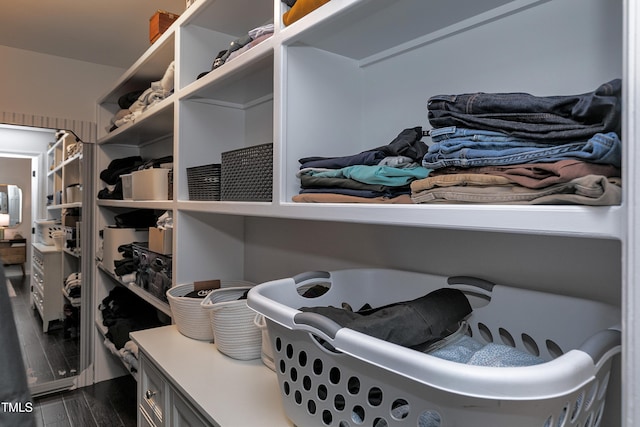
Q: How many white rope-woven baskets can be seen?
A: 3